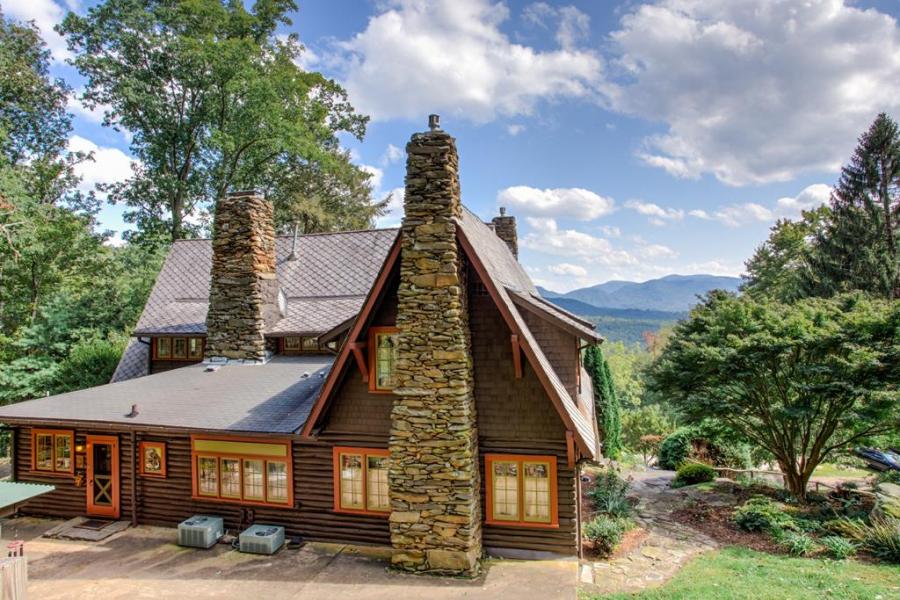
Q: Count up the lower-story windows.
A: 5